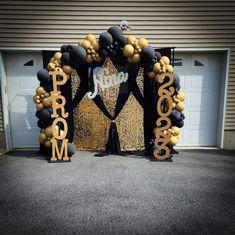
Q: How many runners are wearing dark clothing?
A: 0